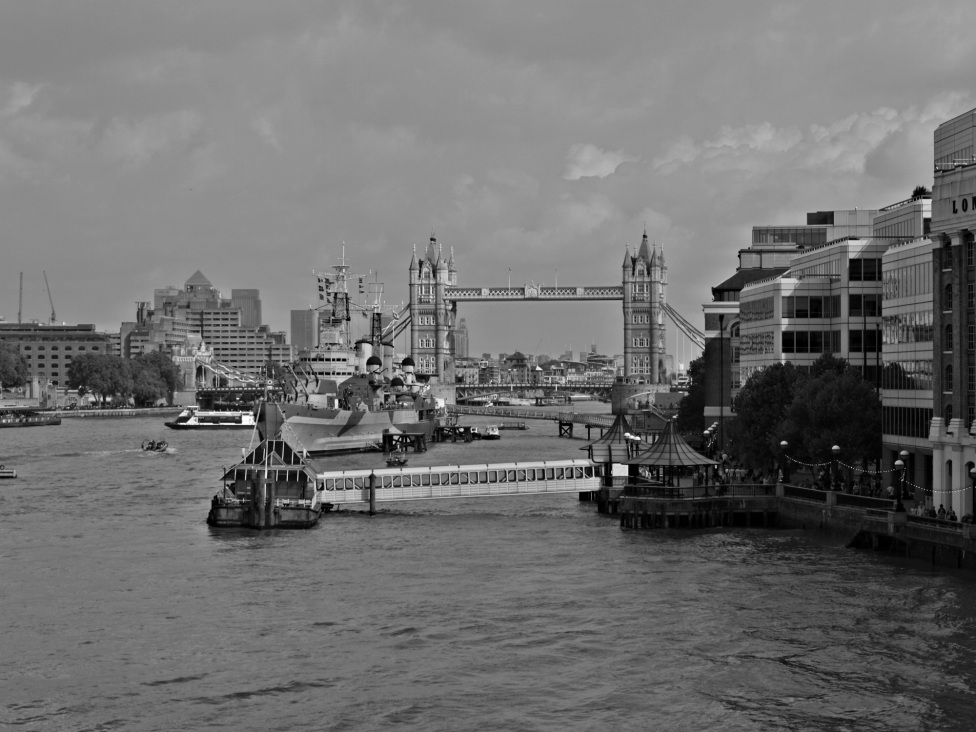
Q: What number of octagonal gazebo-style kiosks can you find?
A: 2